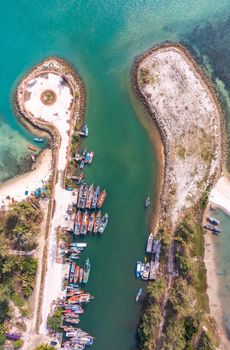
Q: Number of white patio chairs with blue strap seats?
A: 0